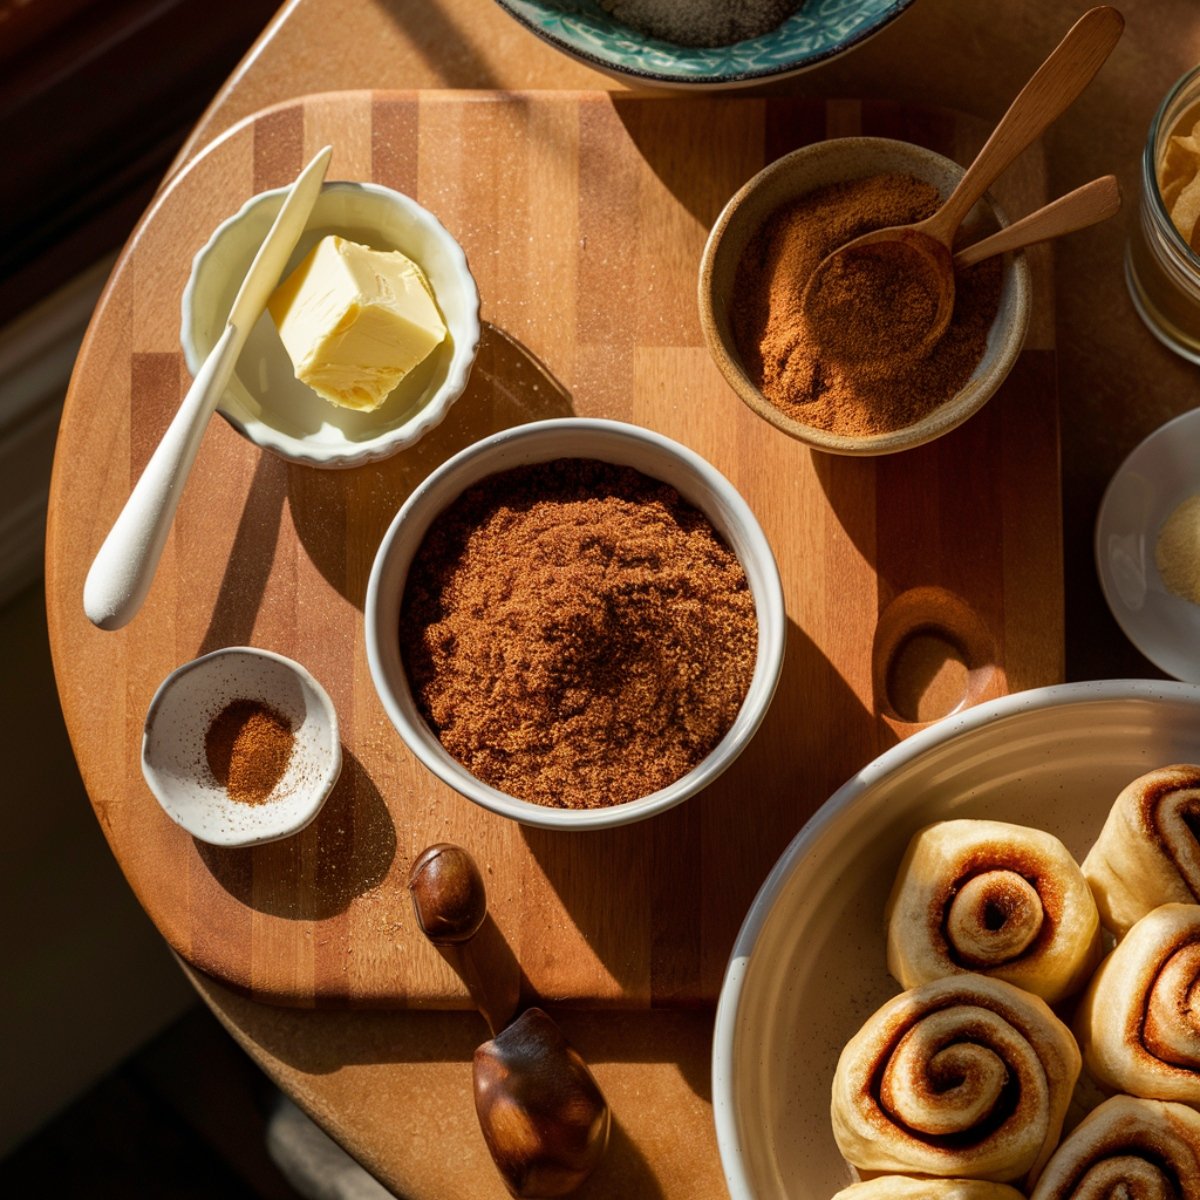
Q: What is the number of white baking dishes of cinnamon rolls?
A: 1